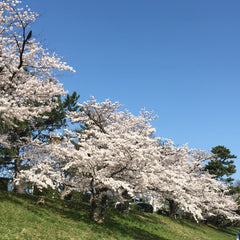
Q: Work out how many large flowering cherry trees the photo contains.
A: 3